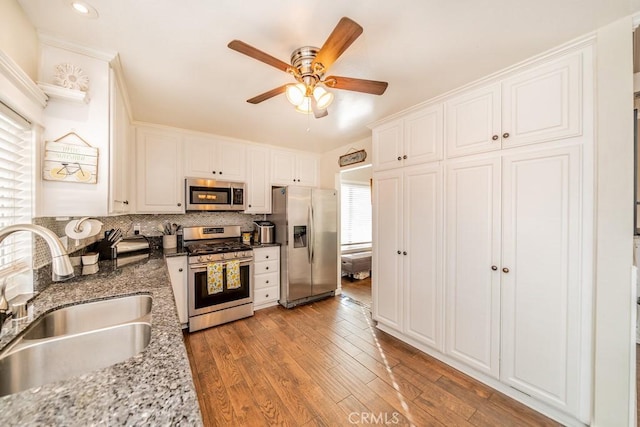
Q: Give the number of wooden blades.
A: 5